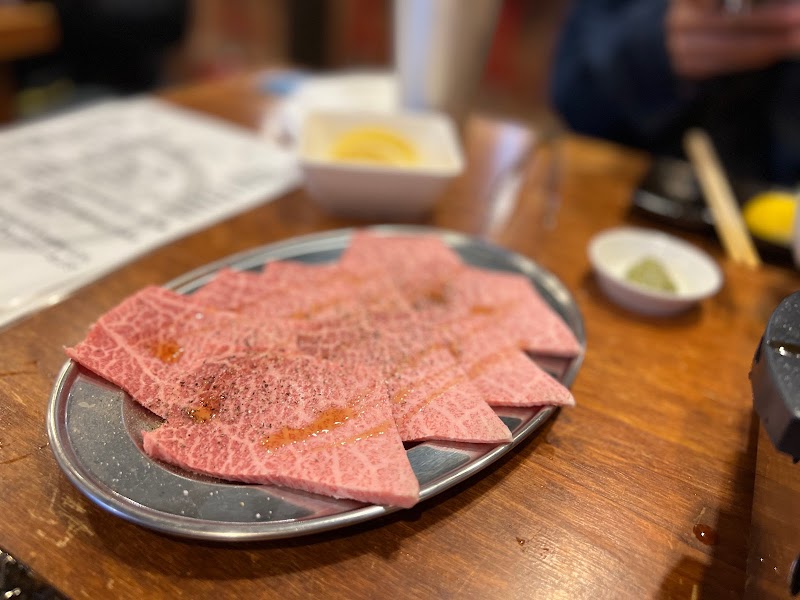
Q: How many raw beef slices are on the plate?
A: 8